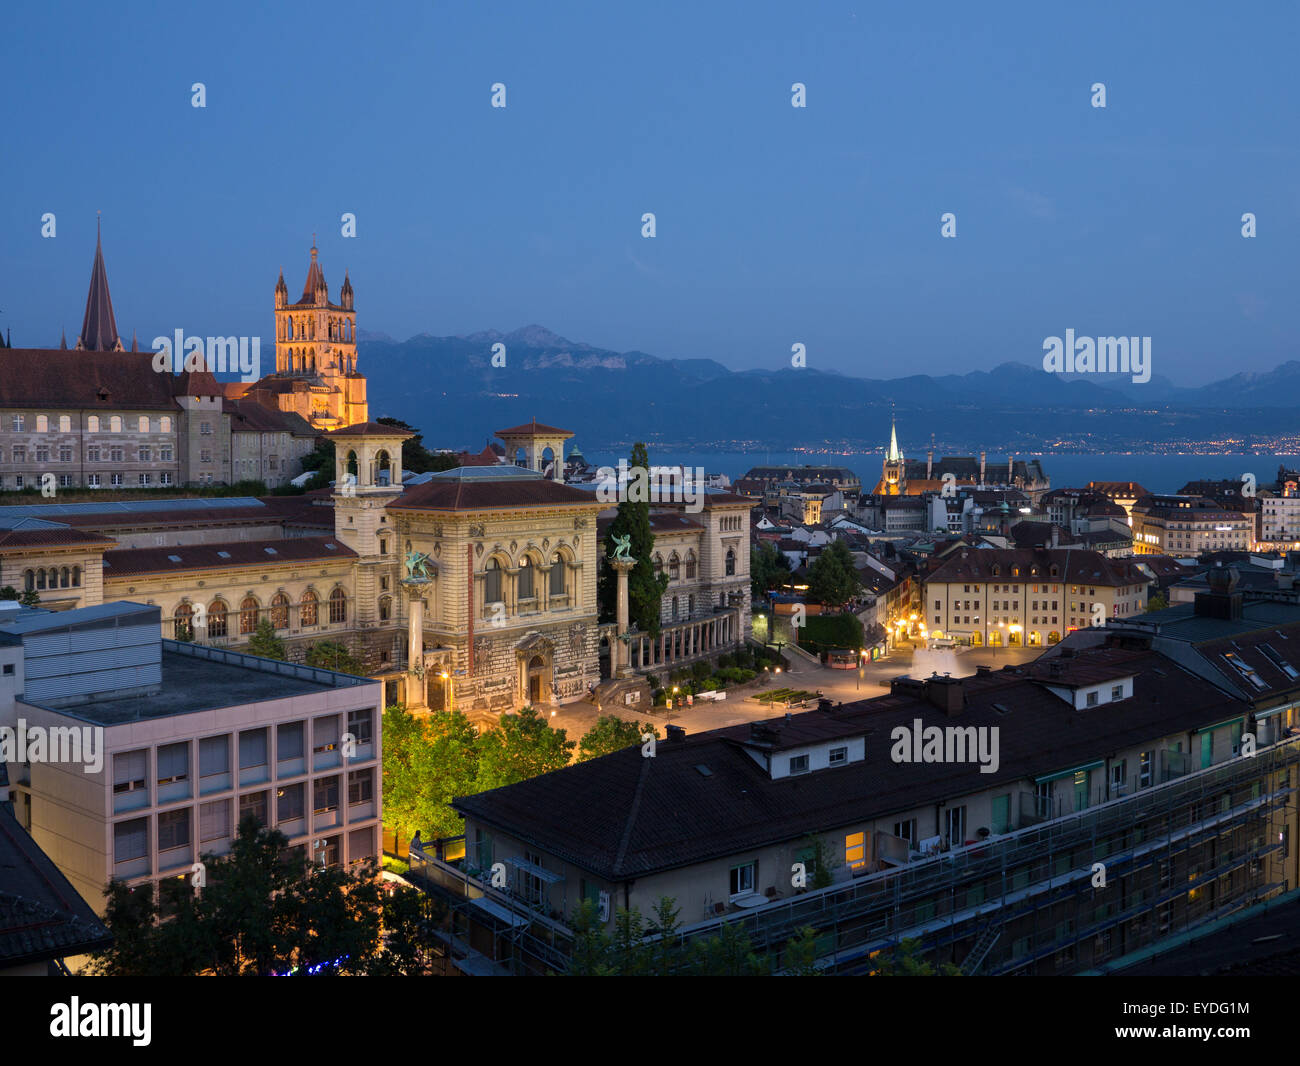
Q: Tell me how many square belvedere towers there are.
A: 2